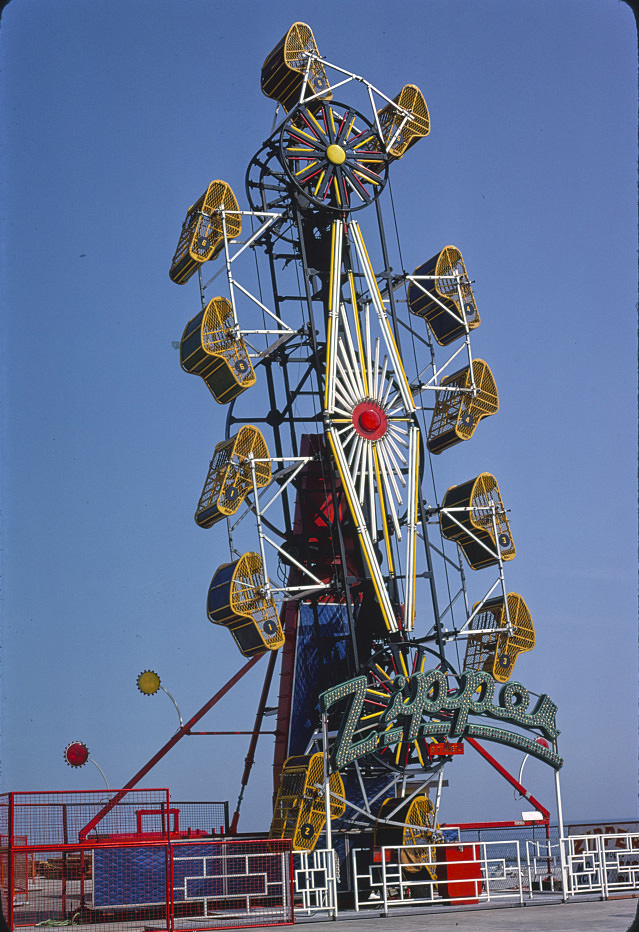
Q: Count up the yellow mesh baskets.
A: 12